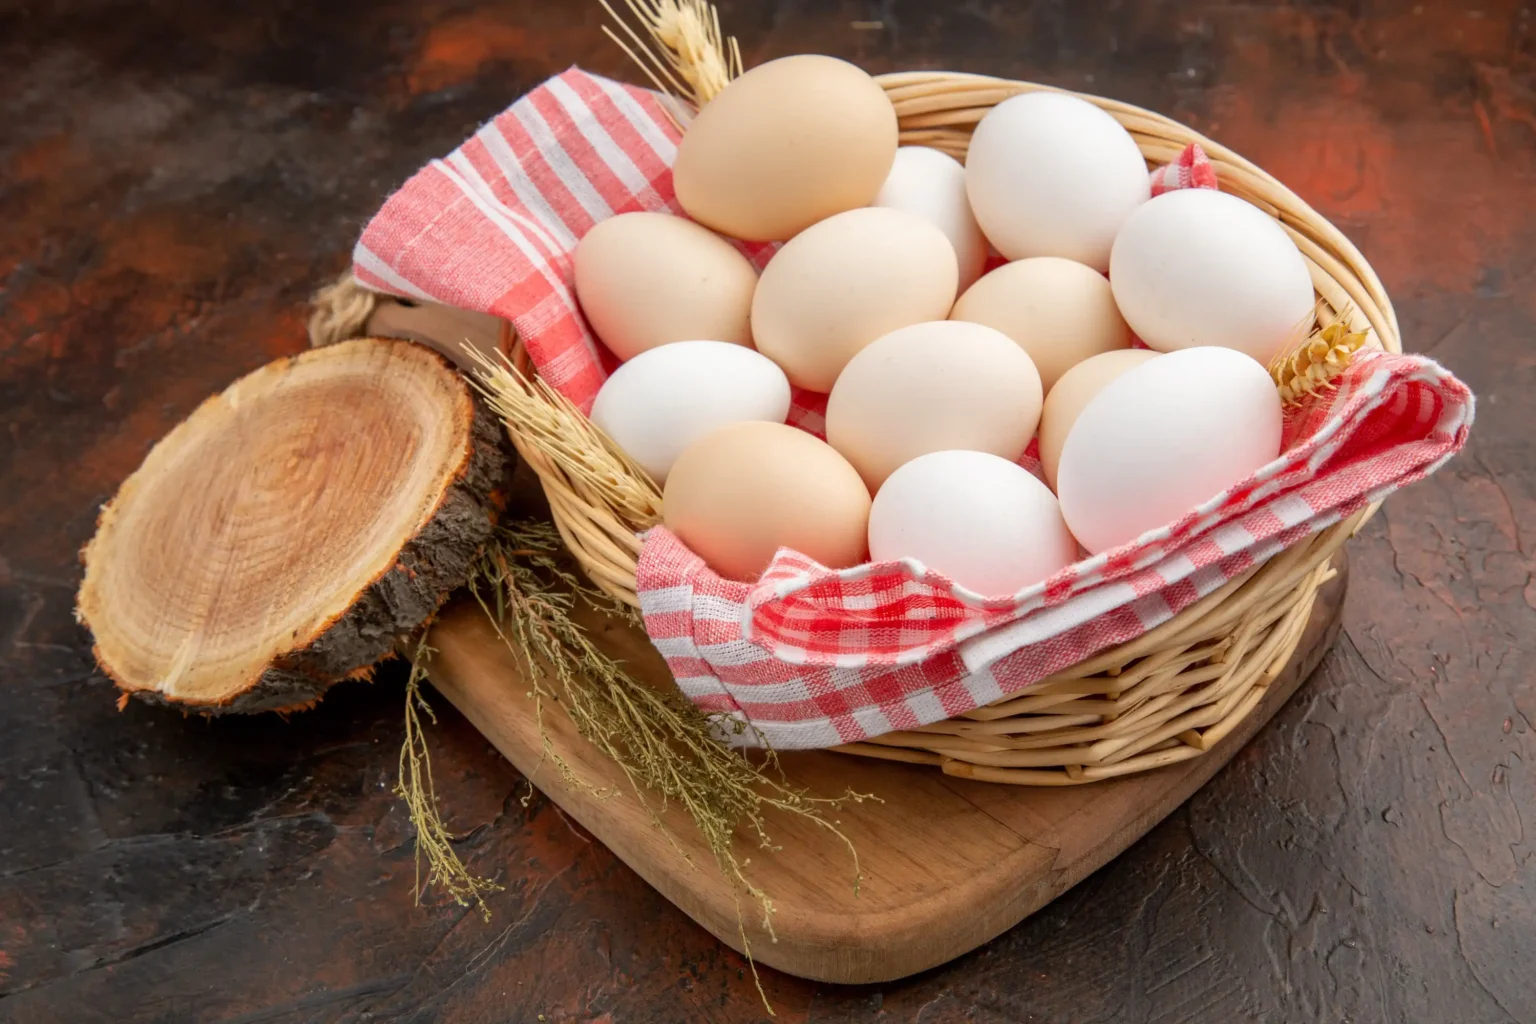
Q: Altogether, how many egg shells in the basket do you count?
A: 13